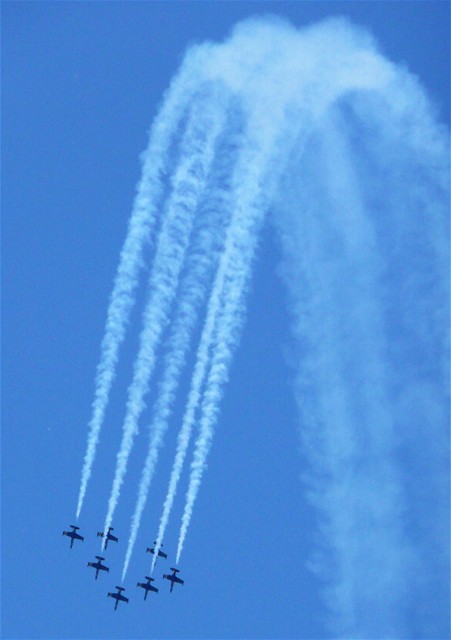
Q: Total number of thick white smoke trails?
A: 5